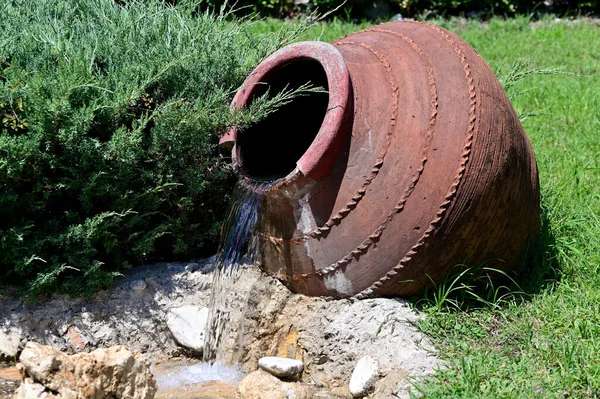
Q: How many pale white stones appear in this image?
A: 3